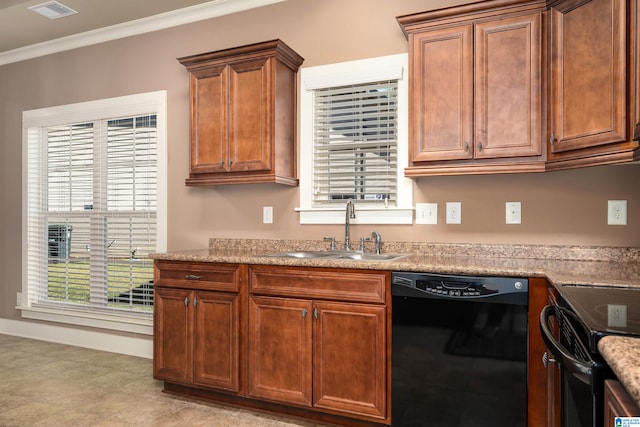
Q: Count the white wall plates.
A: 5